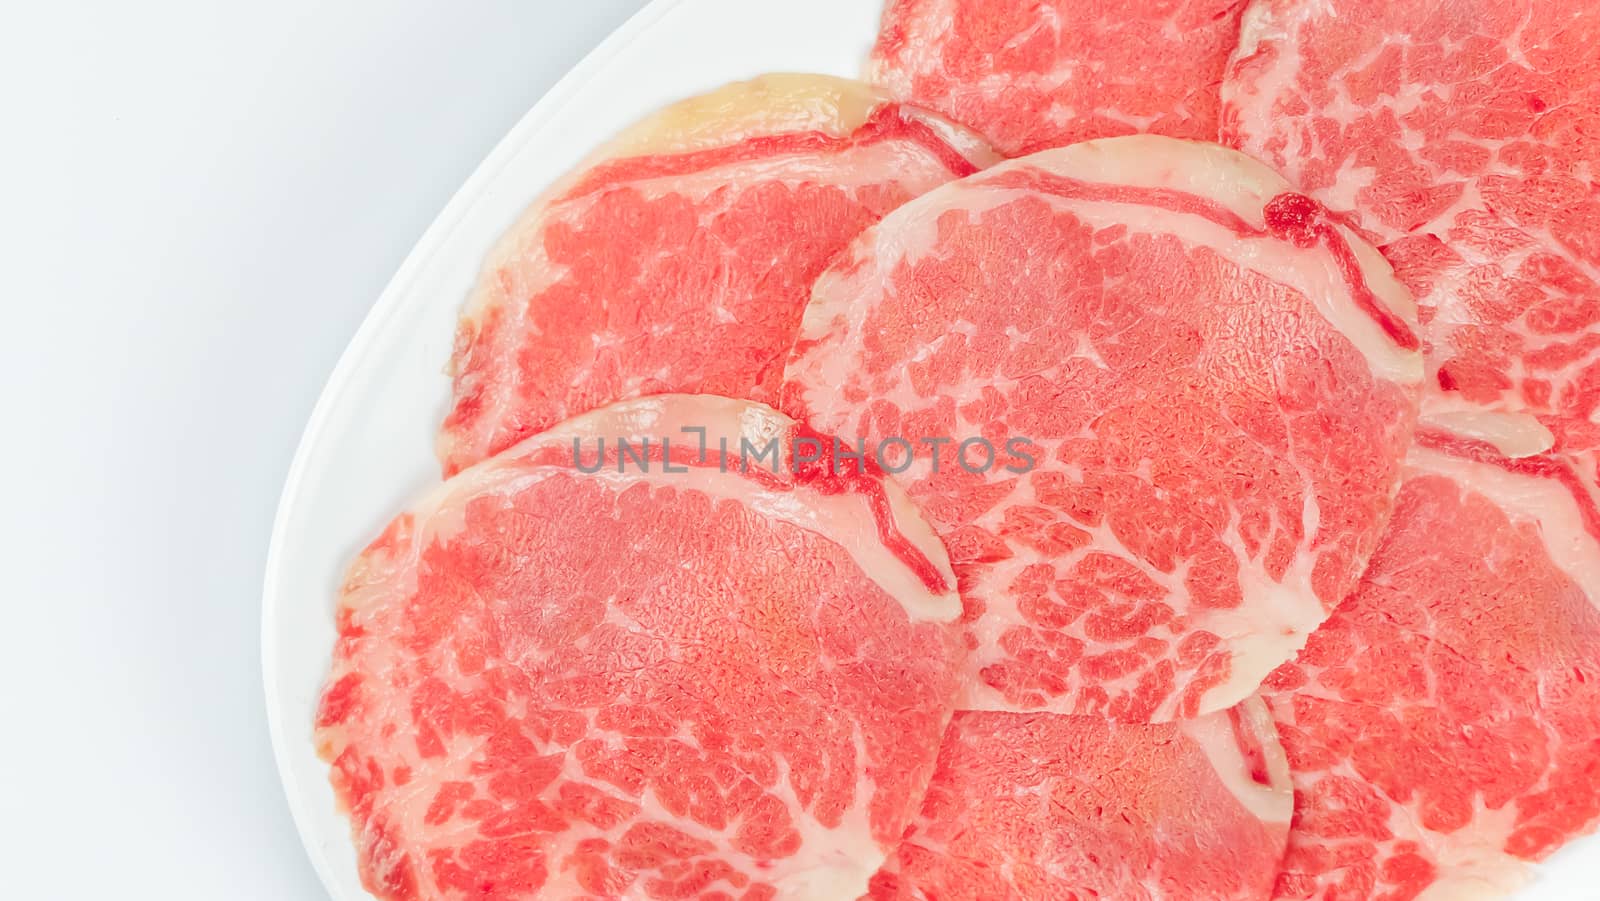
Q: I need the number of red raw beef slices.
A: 7